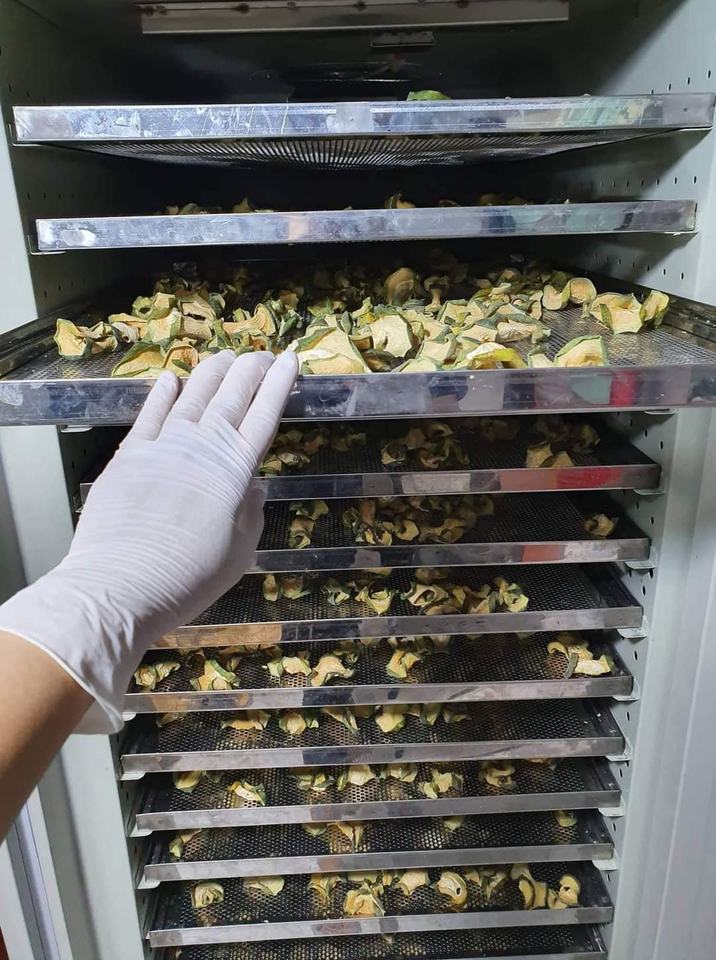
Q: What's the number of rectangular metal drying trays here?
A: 12